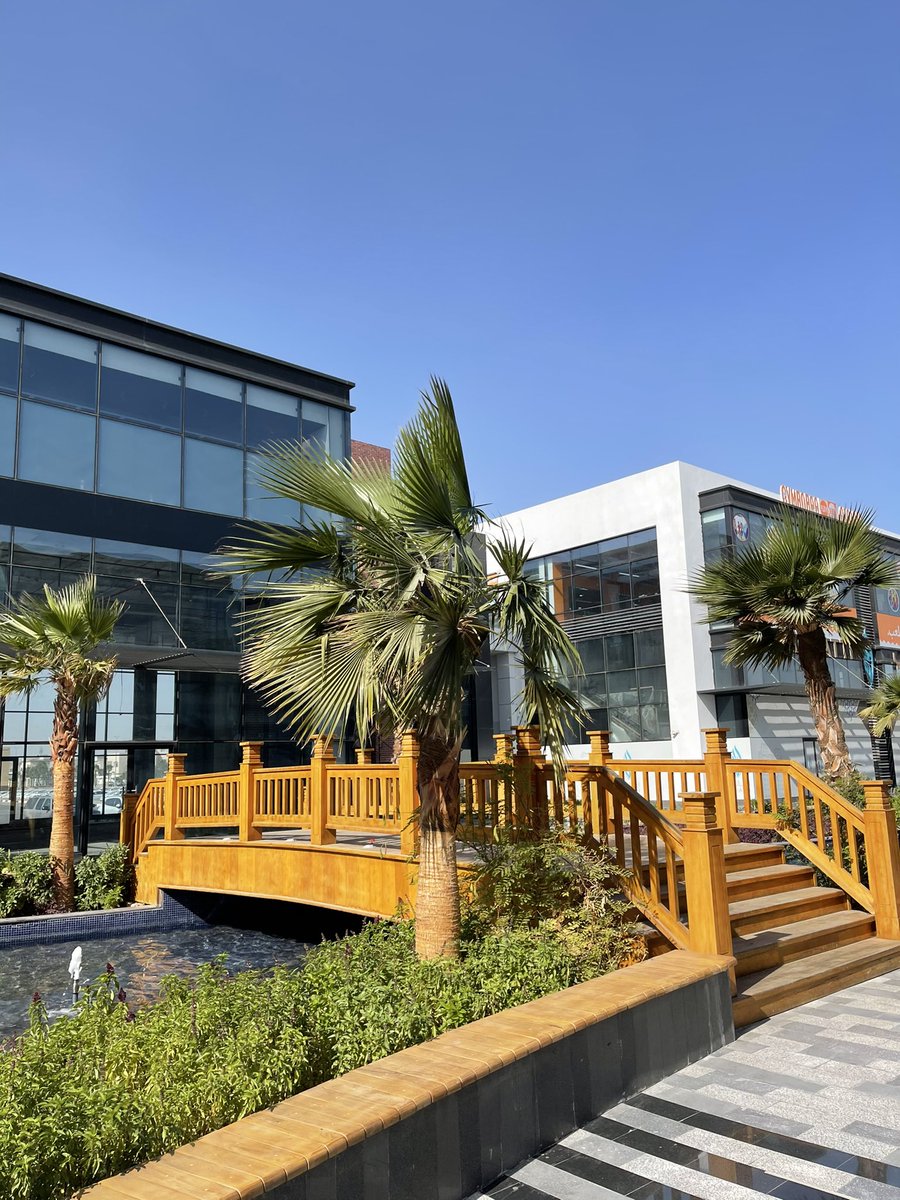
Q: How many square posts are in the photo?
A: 12